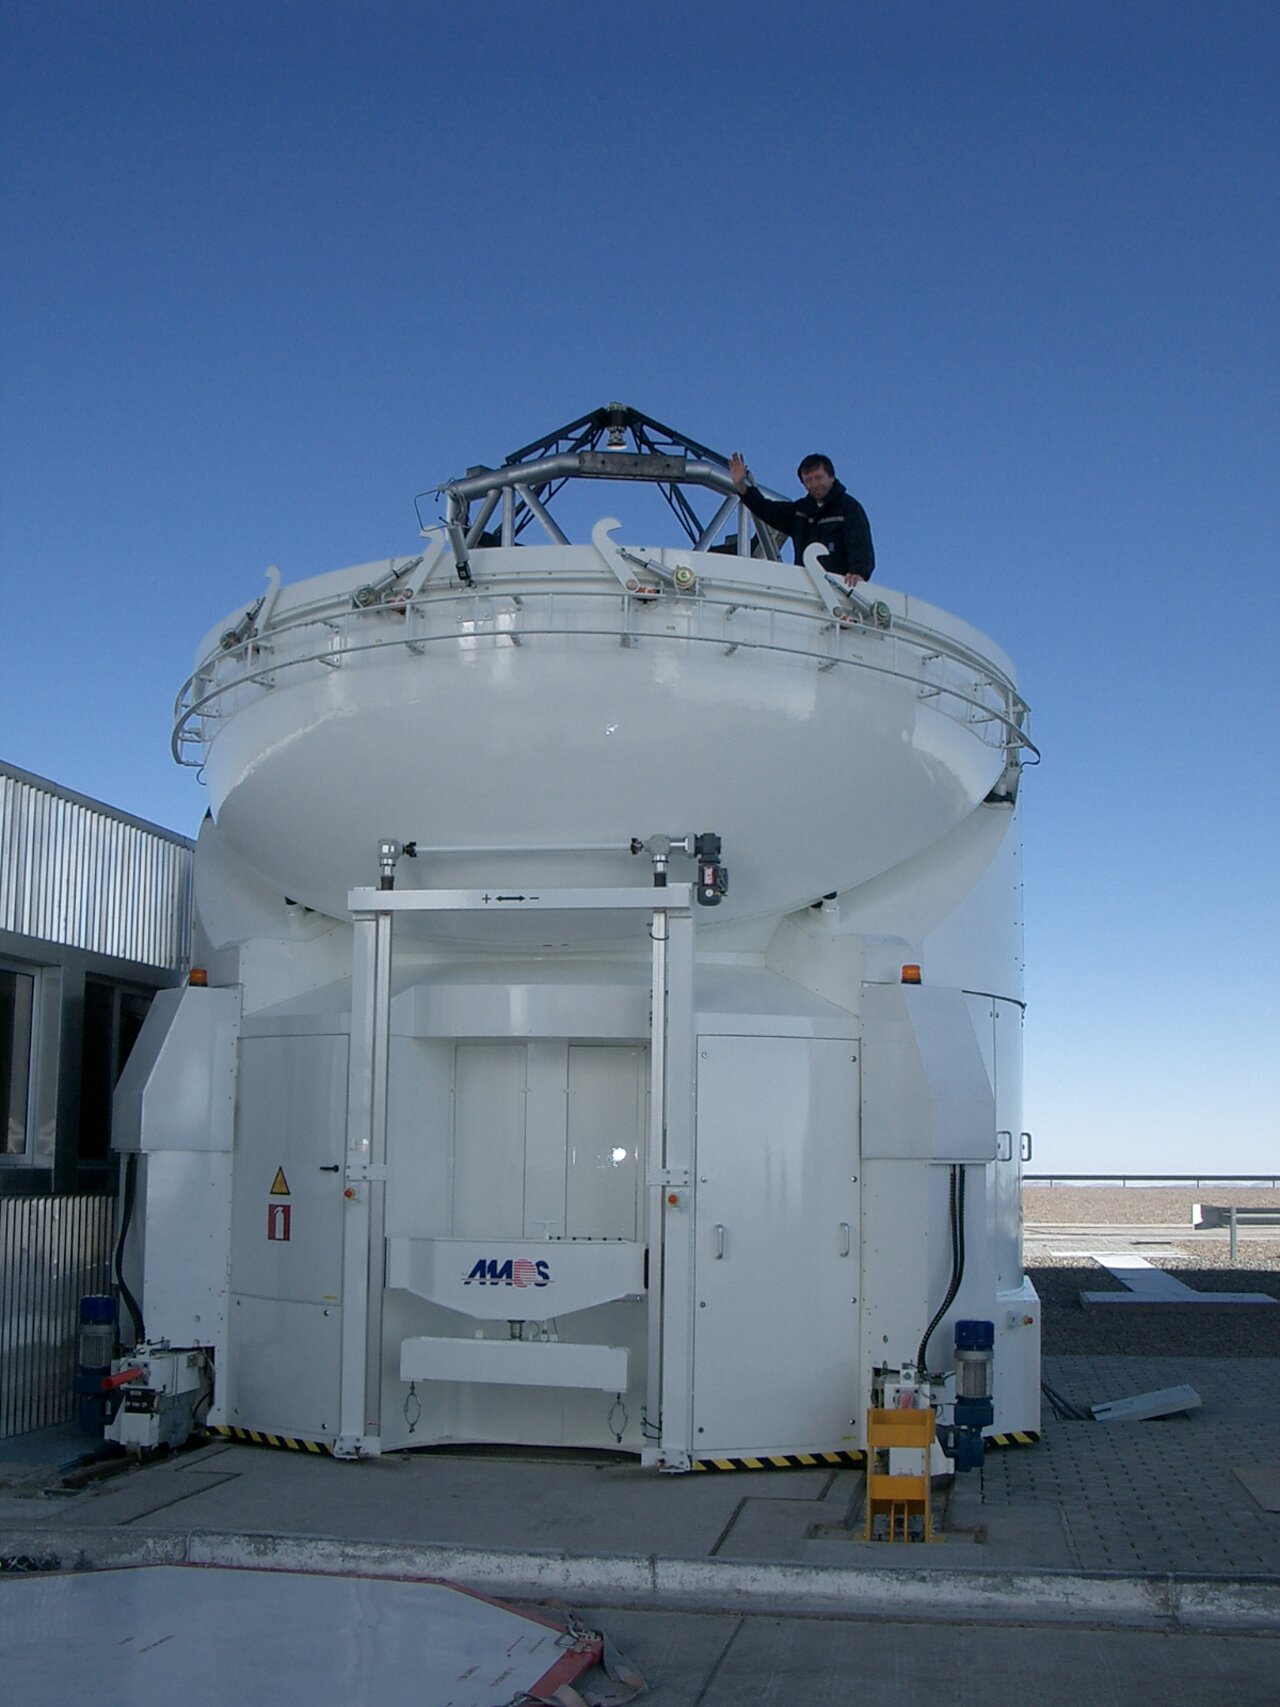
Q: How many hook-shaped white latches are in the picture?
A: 4